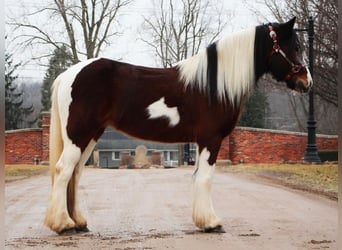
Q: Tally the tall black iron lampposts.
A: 1